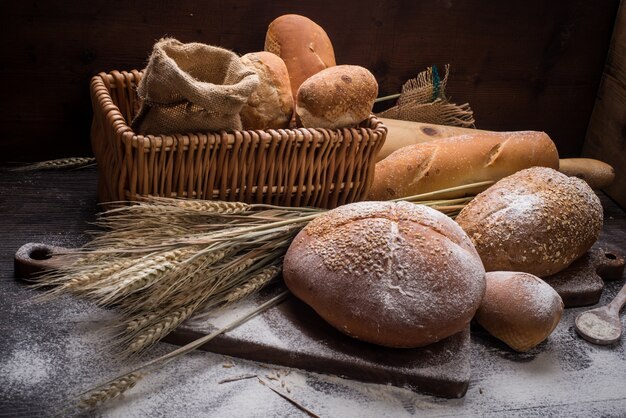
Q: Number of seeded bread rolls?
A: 2